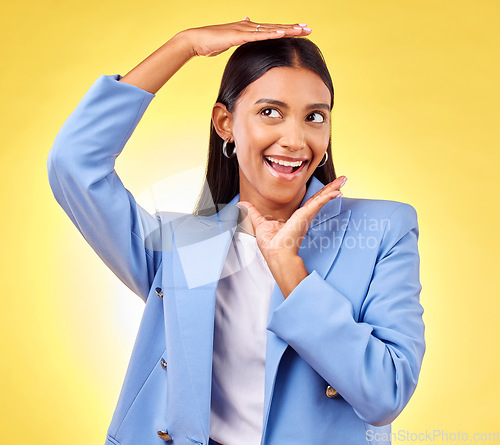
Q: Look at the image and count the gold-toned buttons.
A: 4